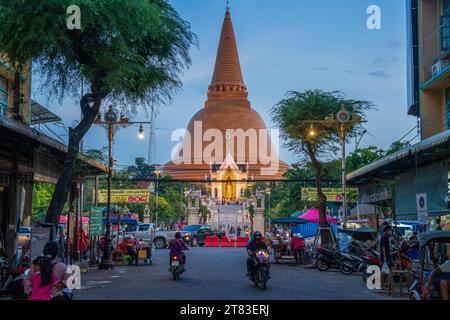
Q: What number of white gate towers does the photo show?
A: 2